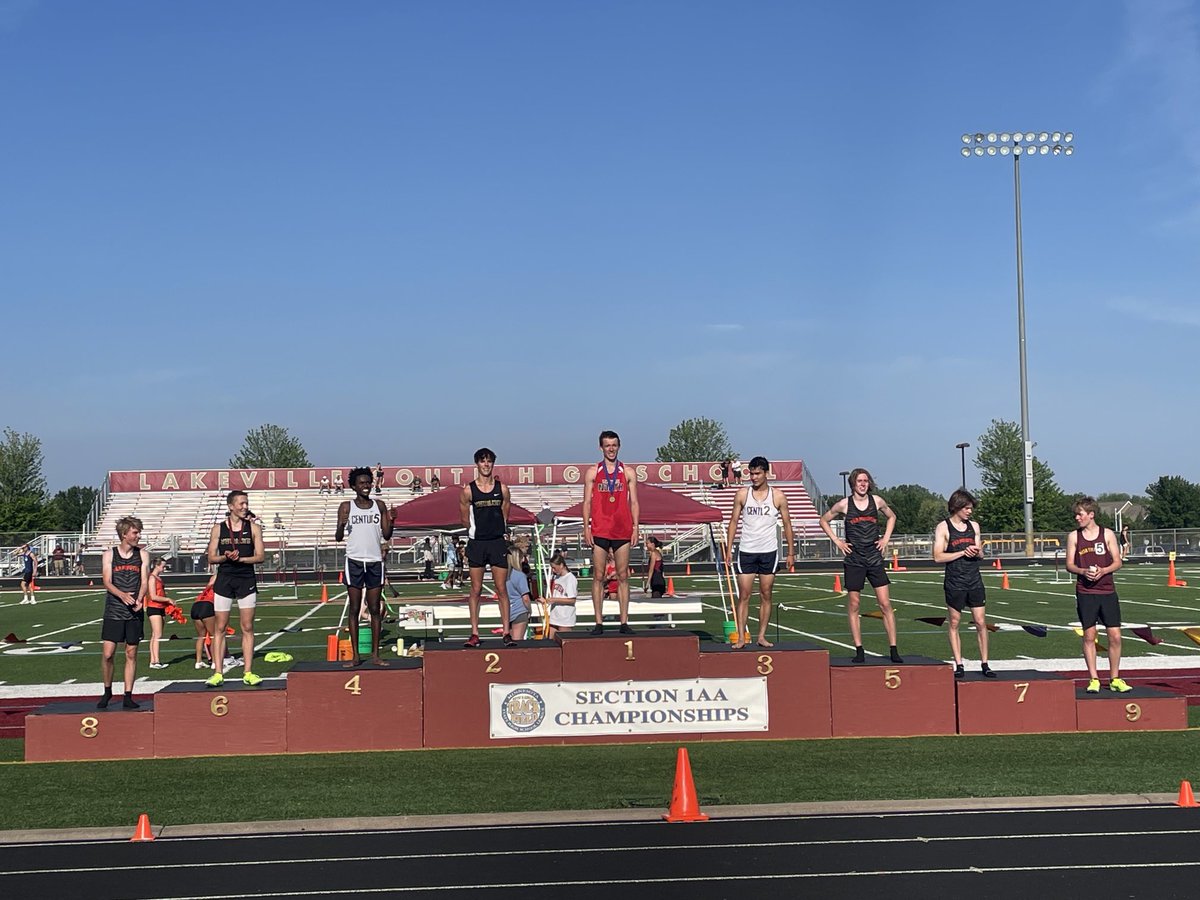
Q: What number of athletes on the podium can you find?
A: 9